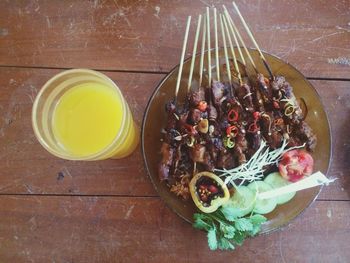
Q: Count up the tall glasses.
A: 1